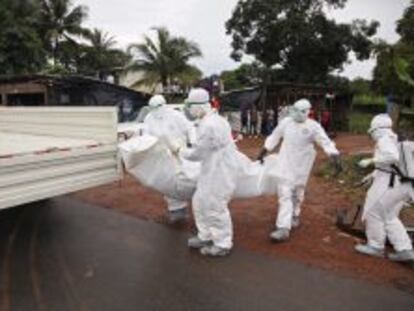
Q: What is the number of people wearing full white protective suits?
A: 4